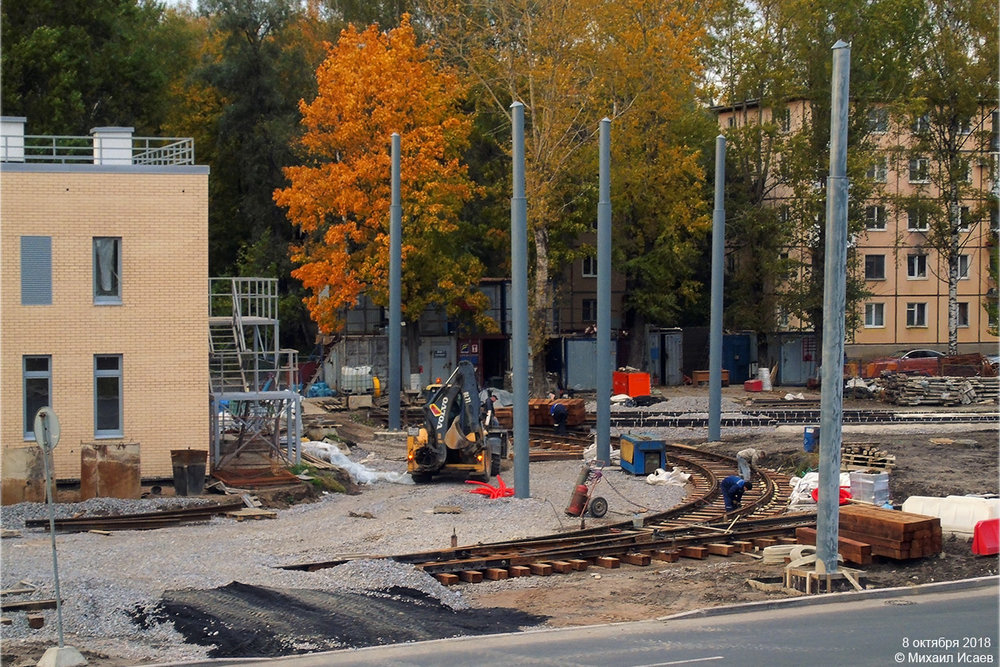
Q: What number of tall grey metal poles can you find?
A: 5